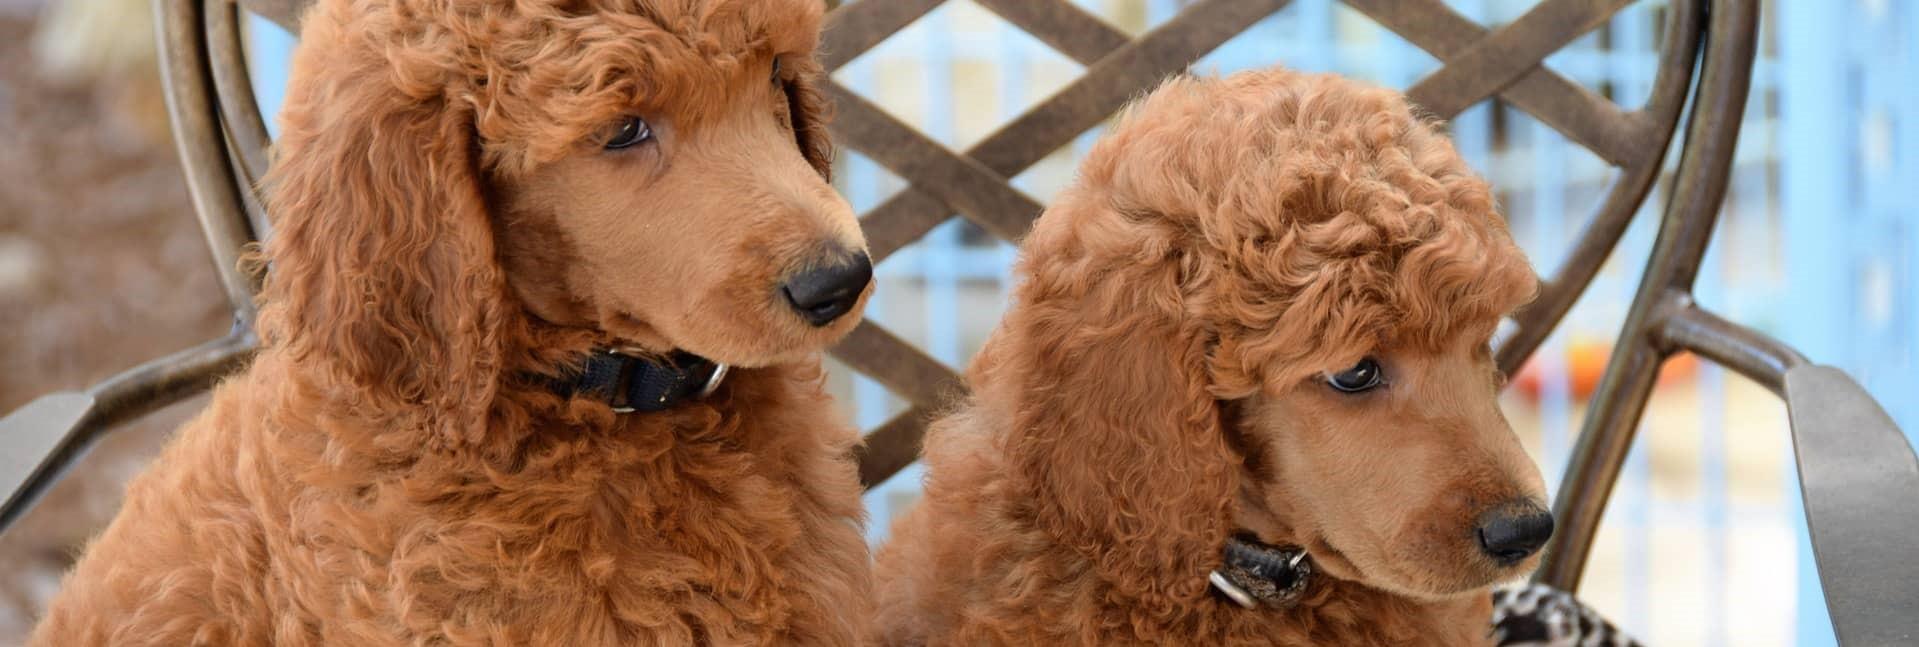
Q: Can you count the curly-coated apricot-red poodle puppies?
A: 2